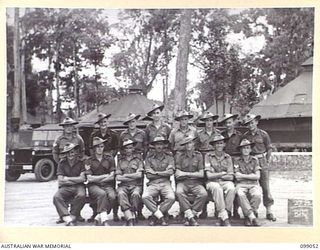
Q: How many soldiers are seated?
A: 7